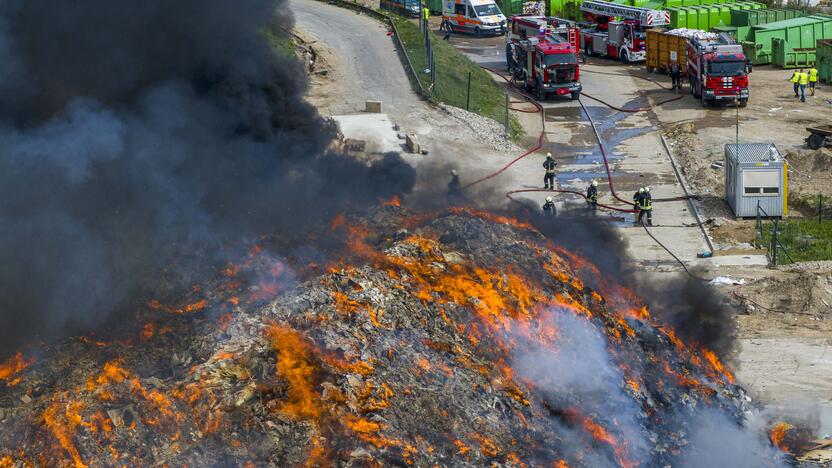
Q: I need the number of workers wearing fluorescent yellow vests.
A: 4